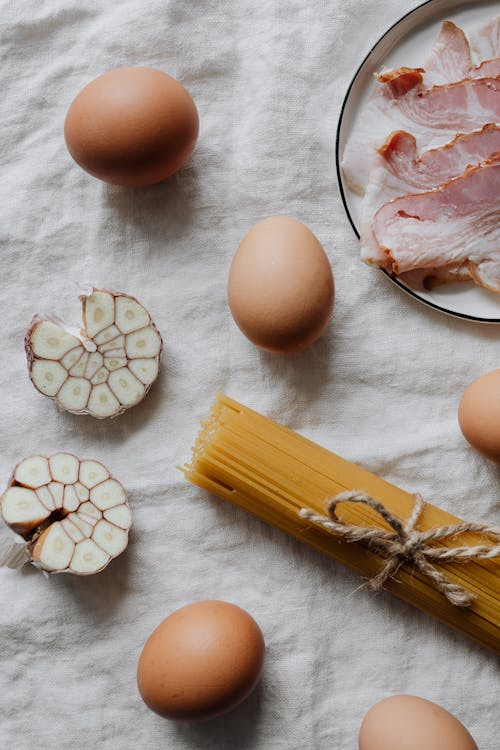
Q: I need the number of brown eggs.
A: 5